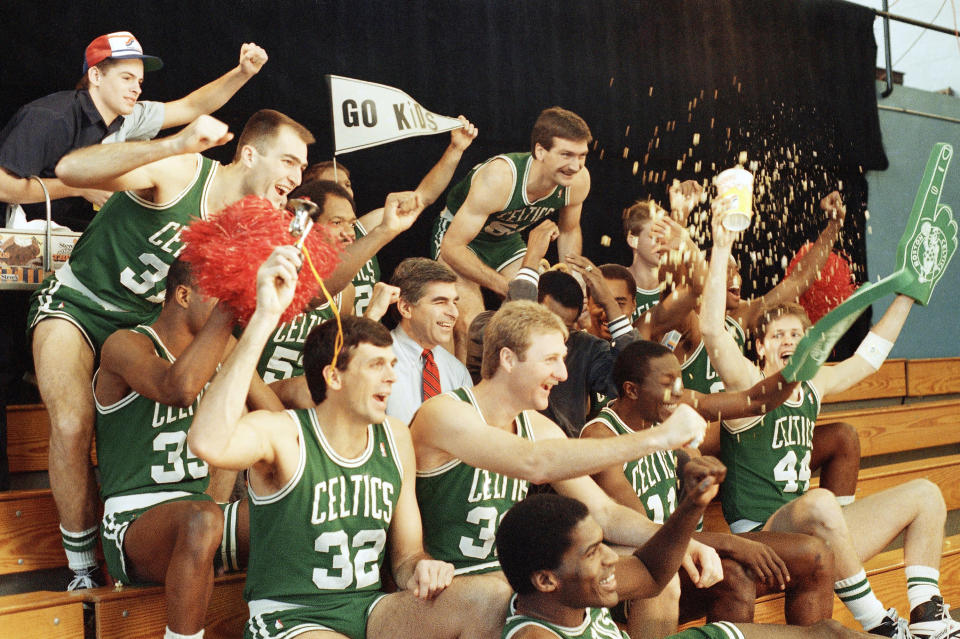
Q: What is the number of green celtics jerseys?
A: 12